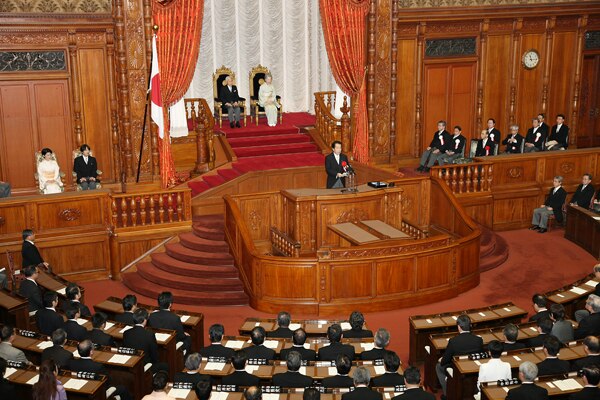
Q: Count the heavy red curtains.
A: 2